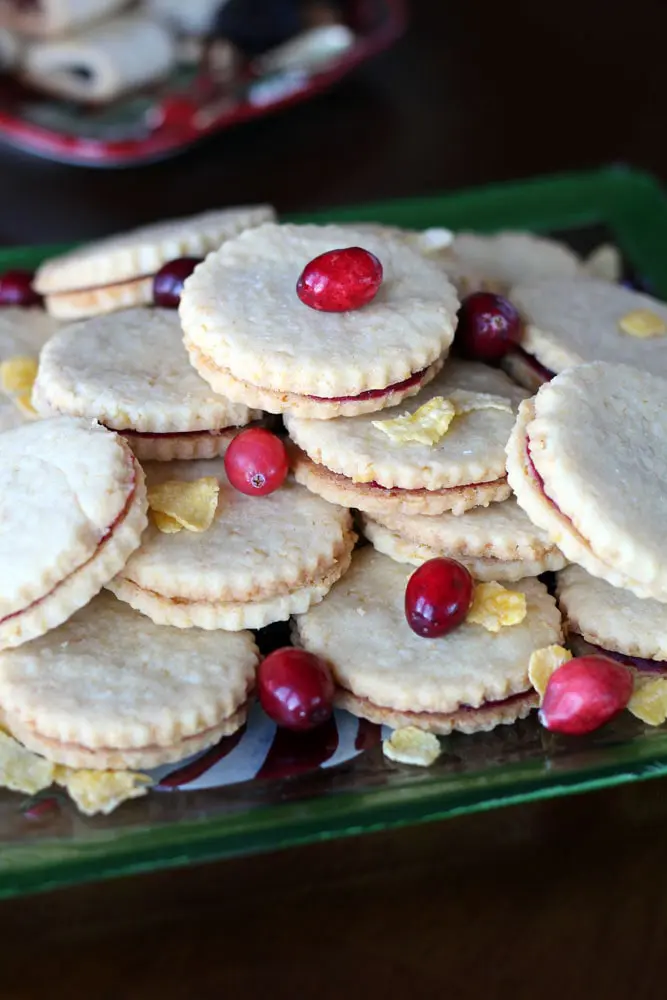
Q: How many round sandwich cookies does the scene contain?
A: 14